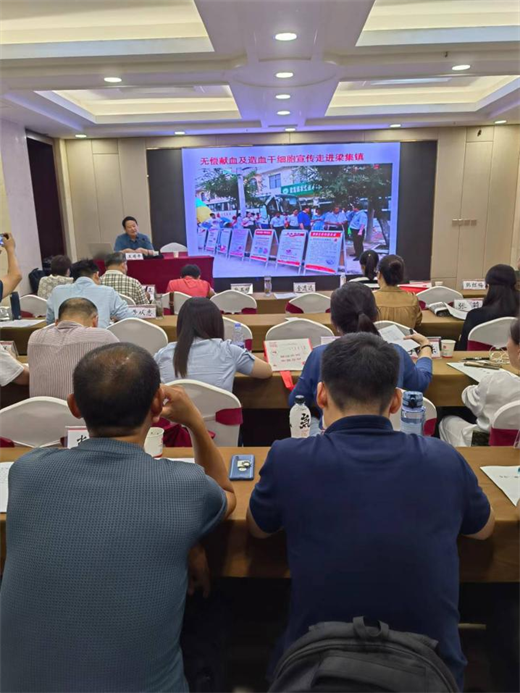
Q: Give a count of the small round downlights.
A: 11